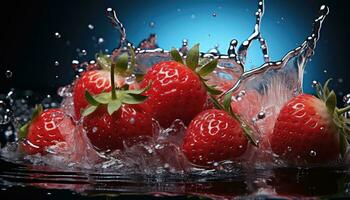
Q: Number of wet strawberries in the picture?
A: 6